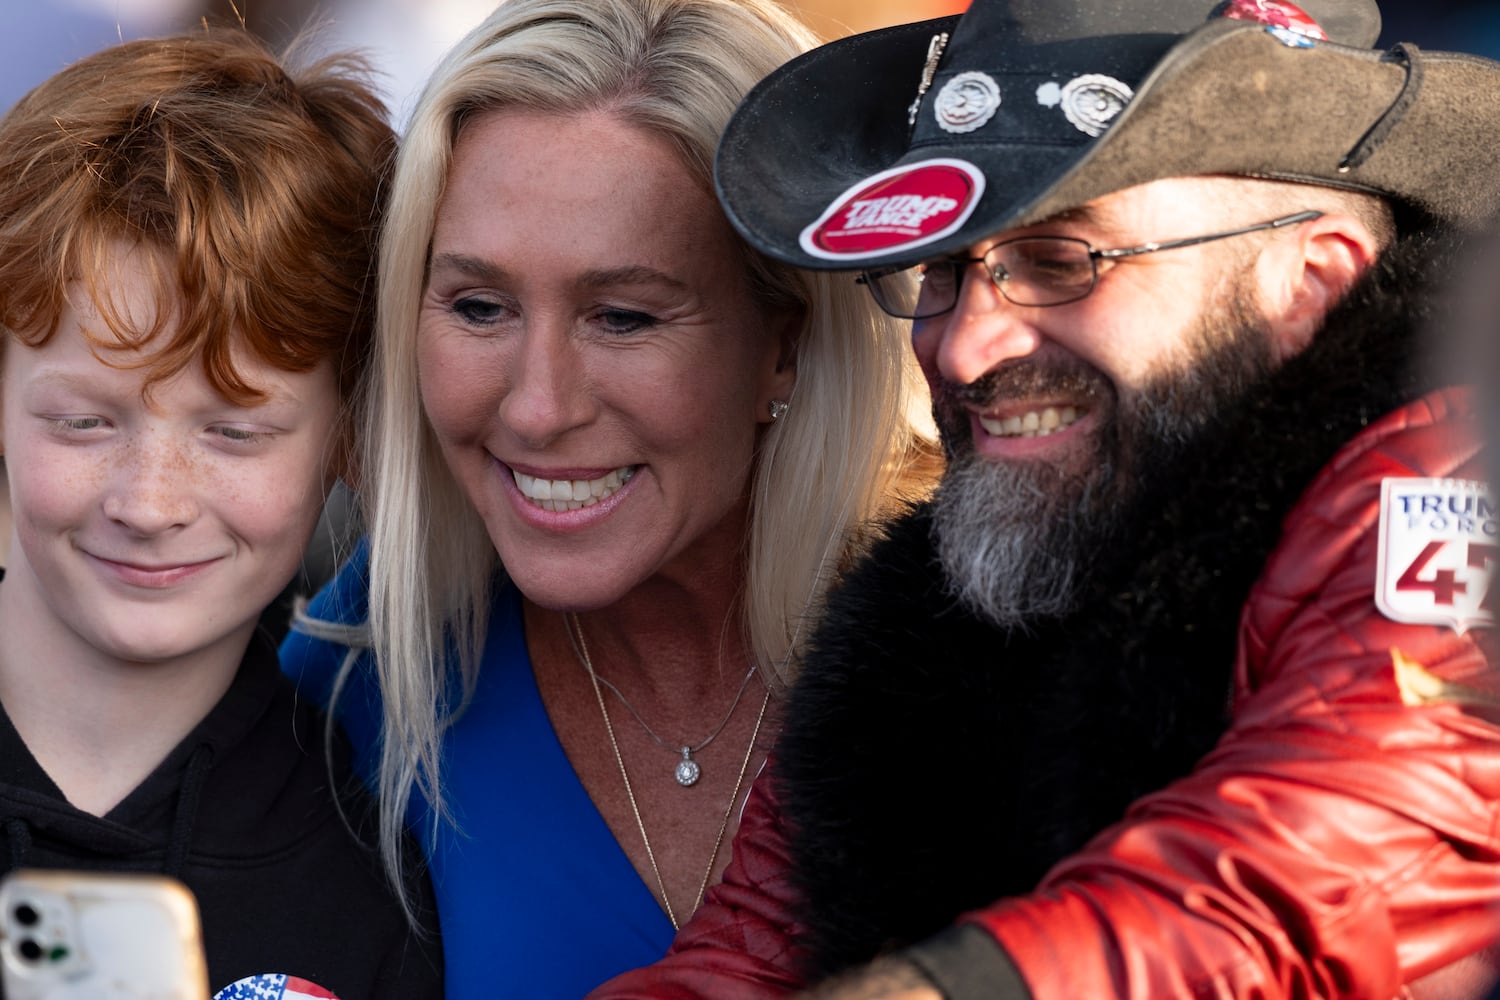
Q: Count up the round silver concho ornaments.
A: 2